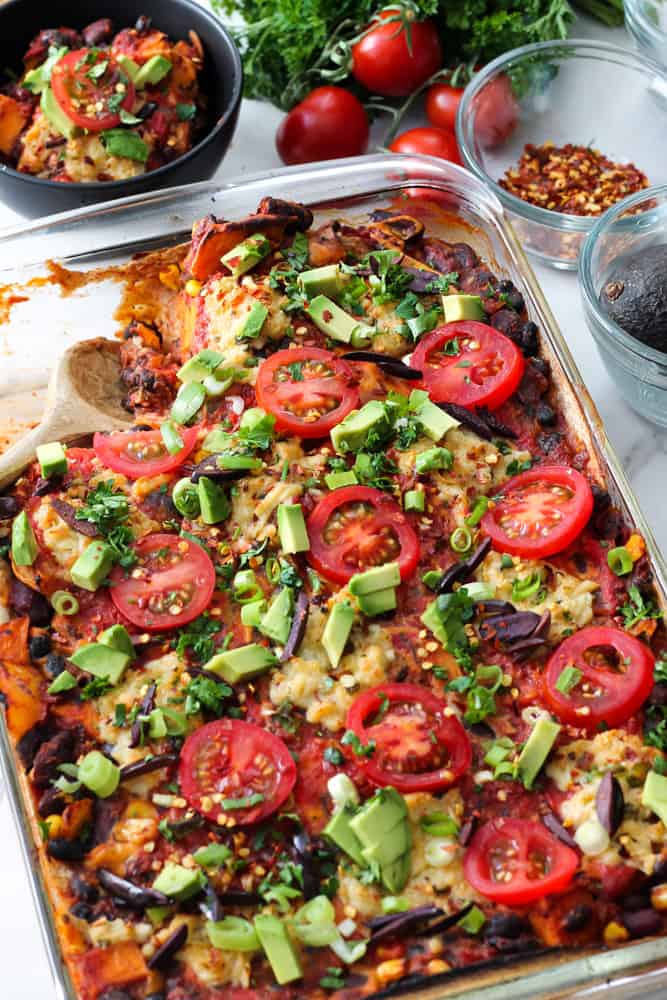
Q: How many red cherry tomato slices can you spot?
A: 11